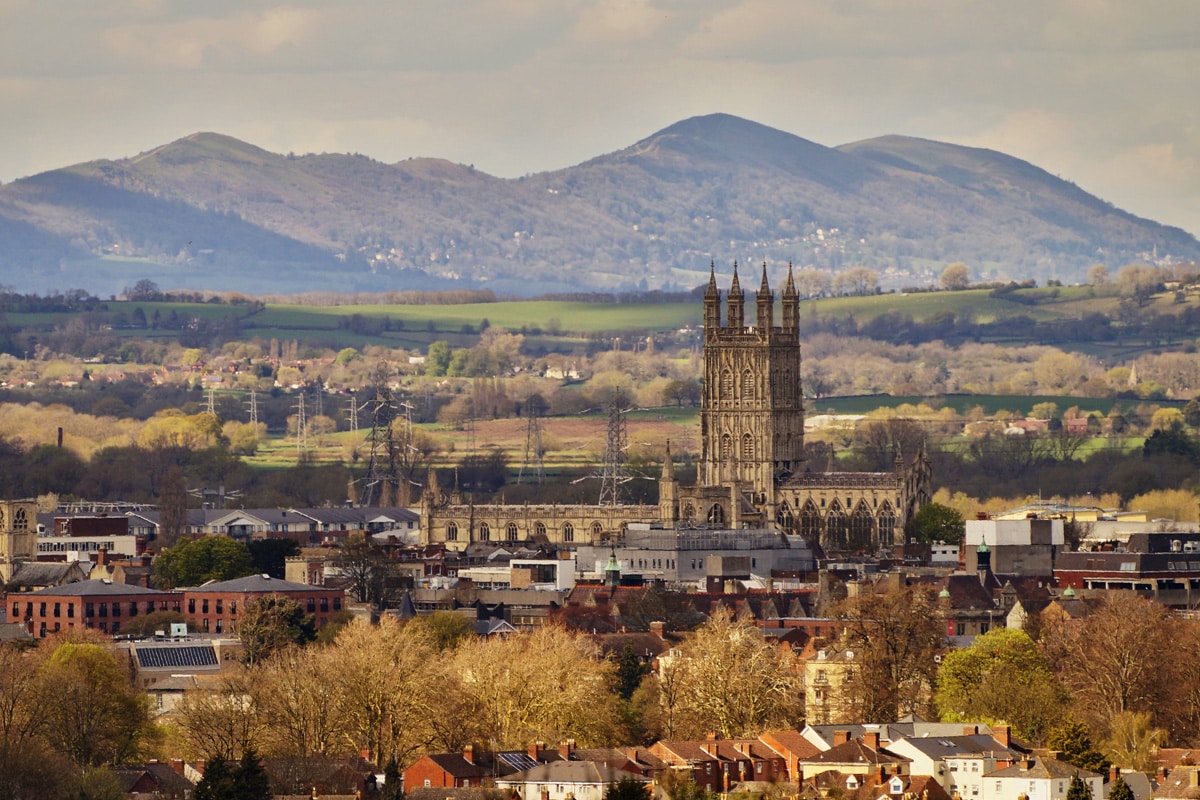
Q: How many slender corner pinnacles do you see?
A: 4